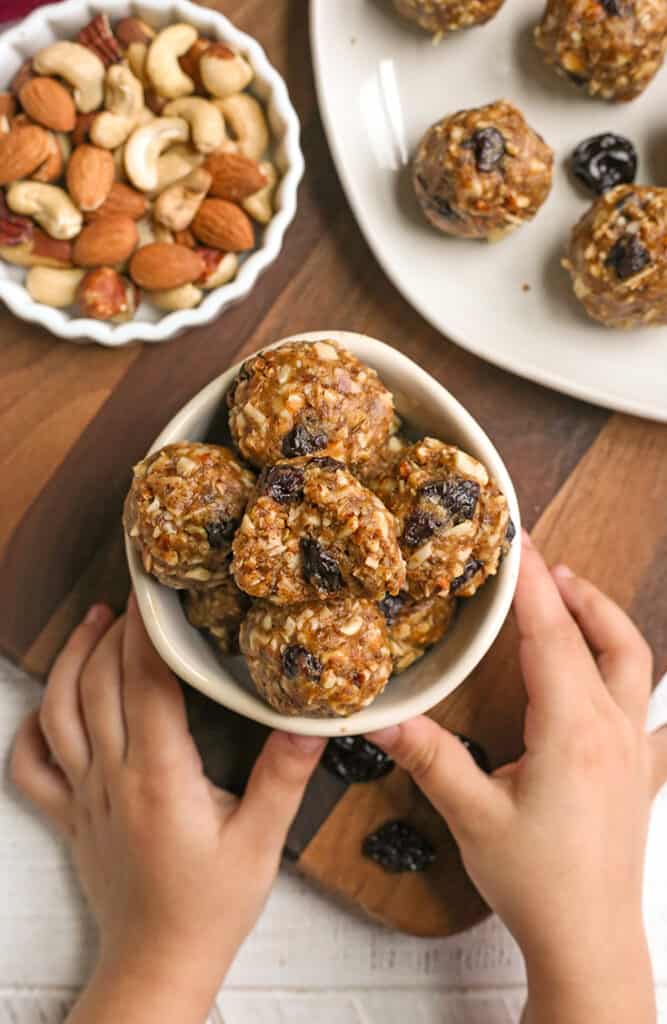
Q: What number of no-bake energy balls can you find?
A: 12